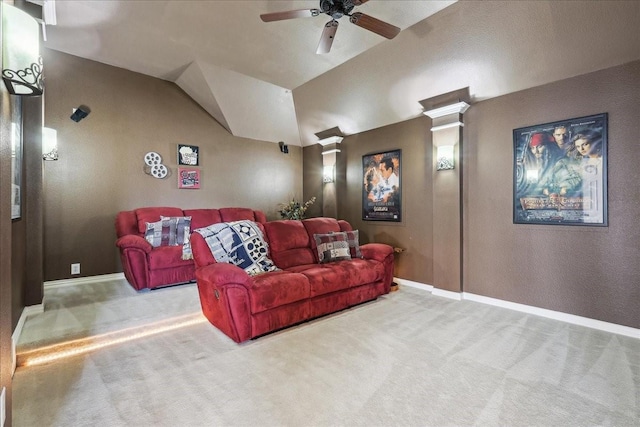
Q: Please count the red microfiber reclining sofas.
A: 2